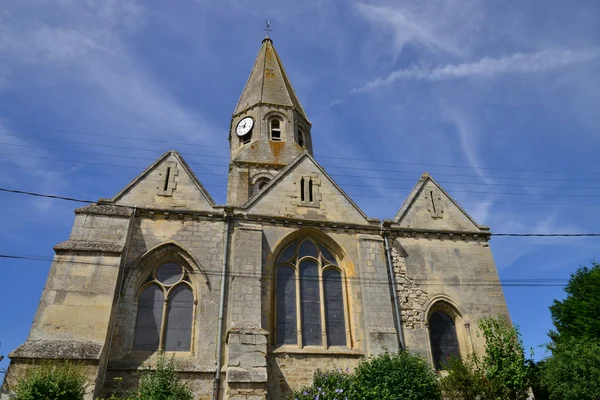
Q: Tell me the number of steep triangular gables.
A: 3